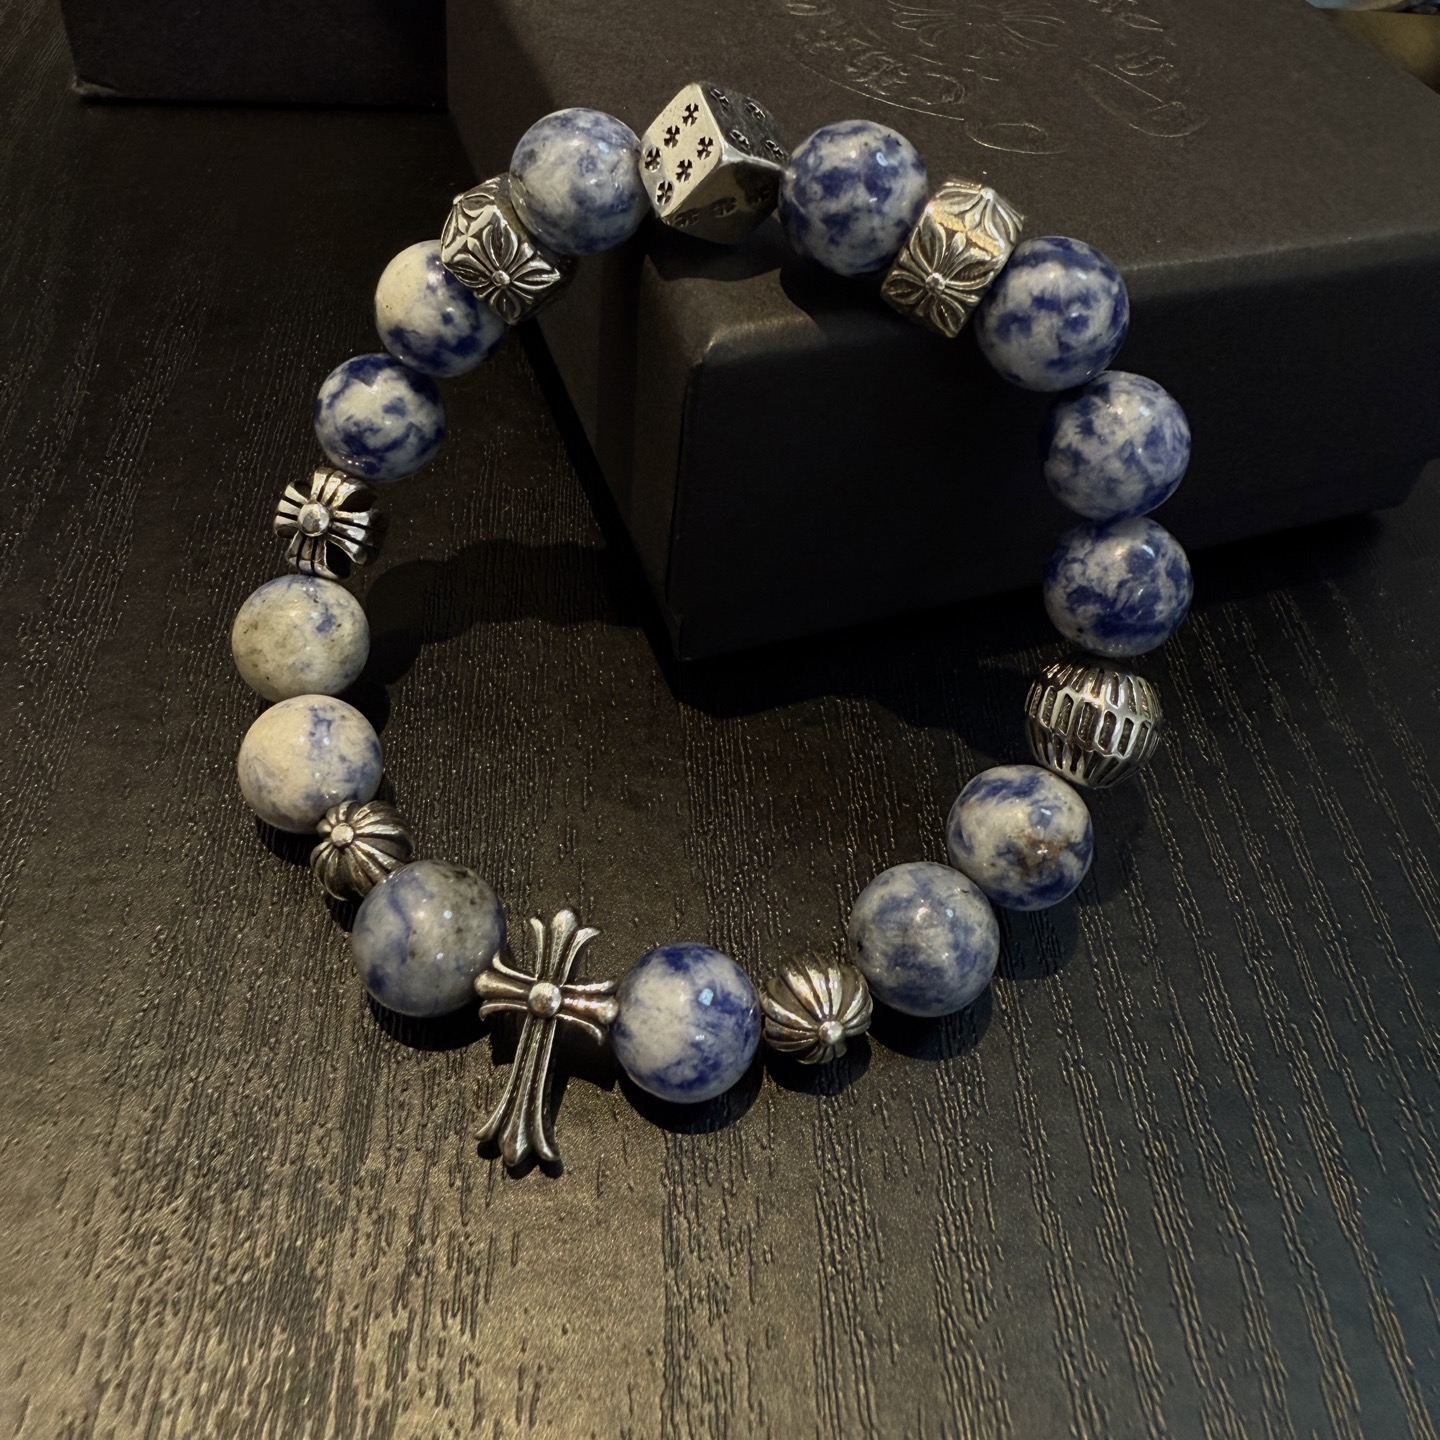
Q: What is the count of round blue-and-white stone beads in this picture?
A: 13